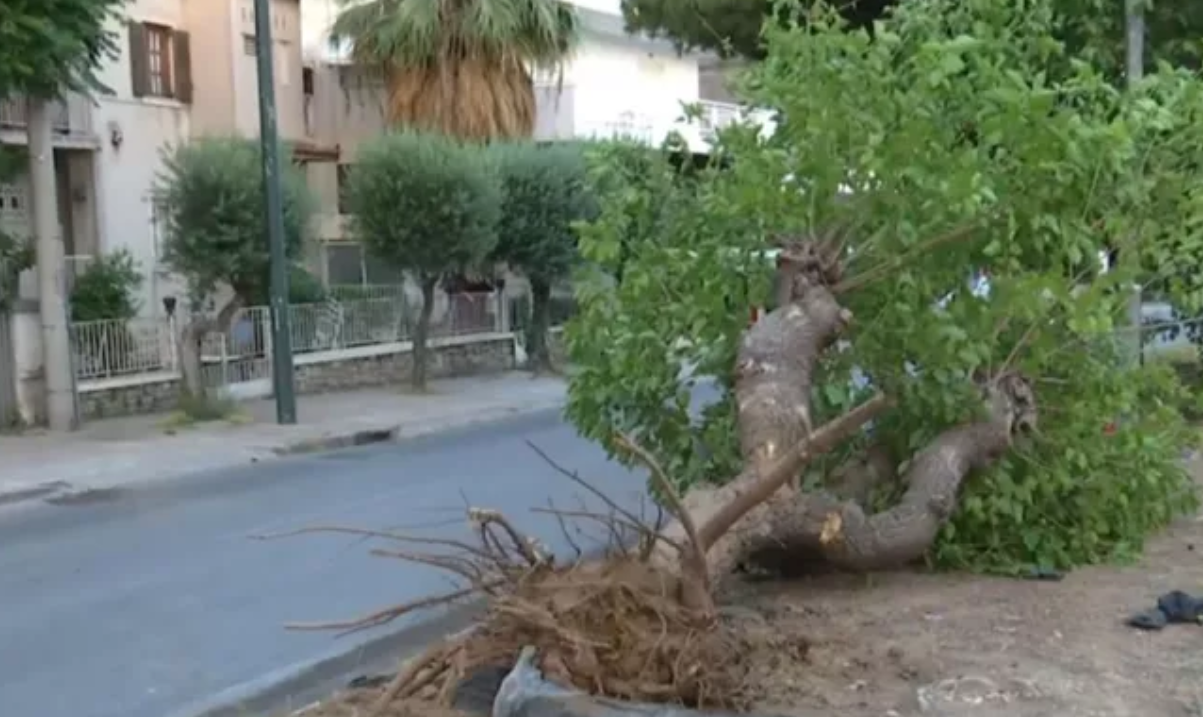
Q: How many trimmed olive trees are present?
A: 3